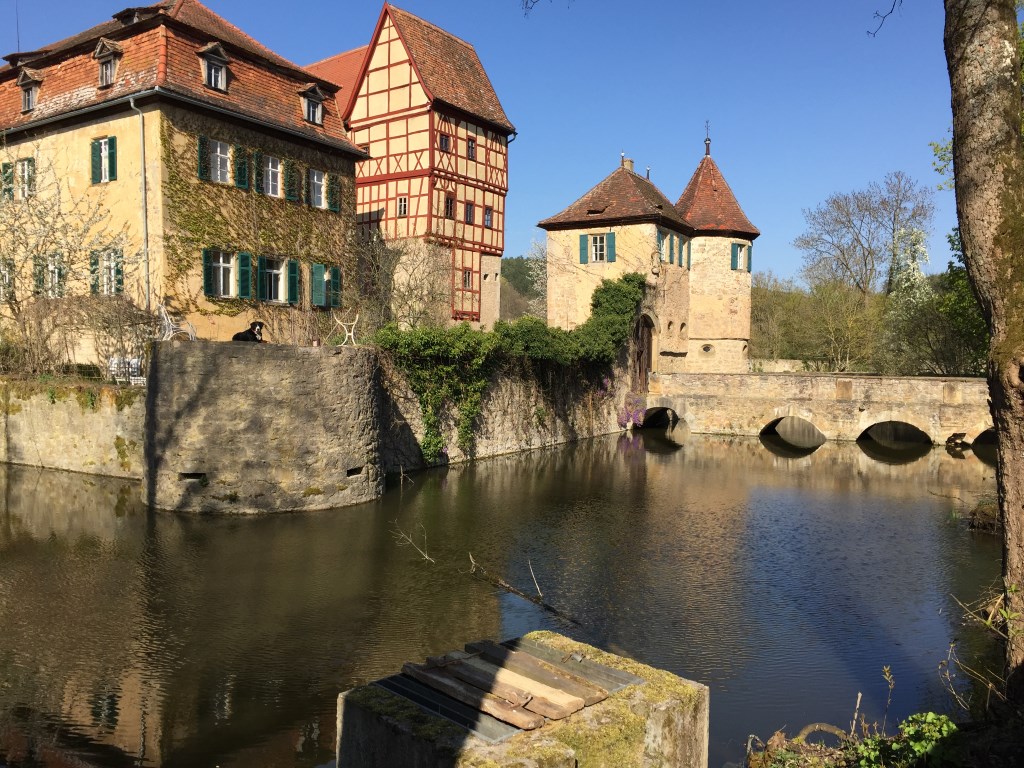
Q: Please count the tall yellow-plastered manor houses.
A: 1